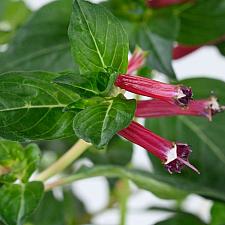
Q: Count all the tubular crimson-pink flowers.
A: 3